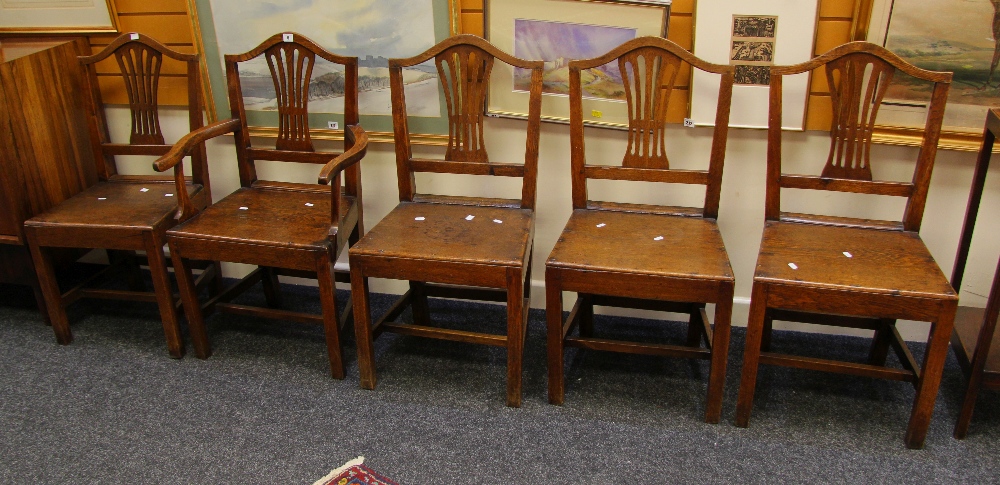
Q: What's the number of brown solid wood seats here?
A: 5